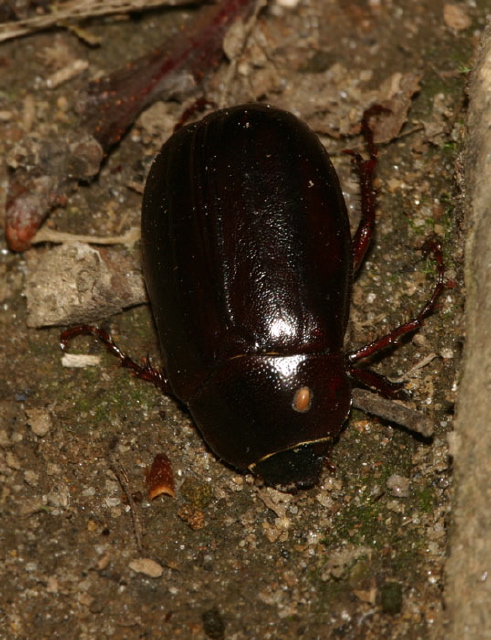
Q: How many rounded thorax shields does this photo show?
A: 1